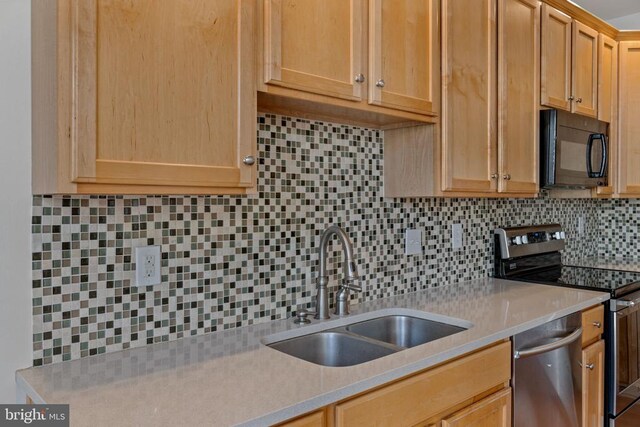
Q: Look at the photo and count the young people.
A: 0